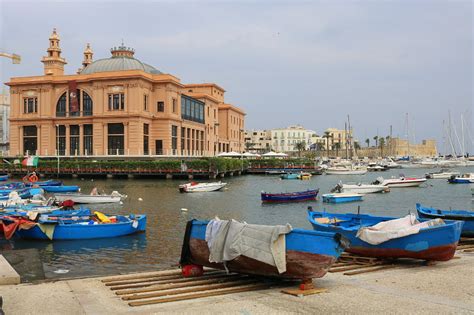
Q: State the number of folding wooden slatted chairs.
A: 0